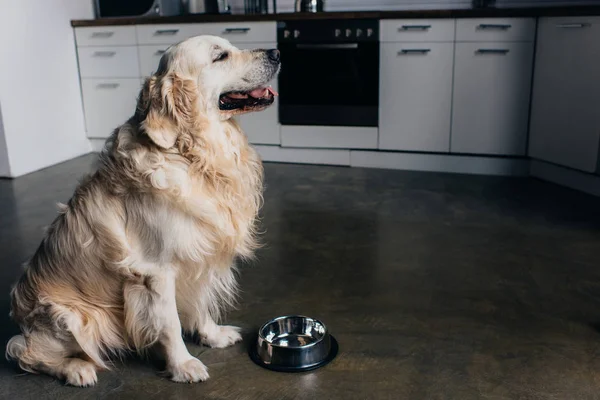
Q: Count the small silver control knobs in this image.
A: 6